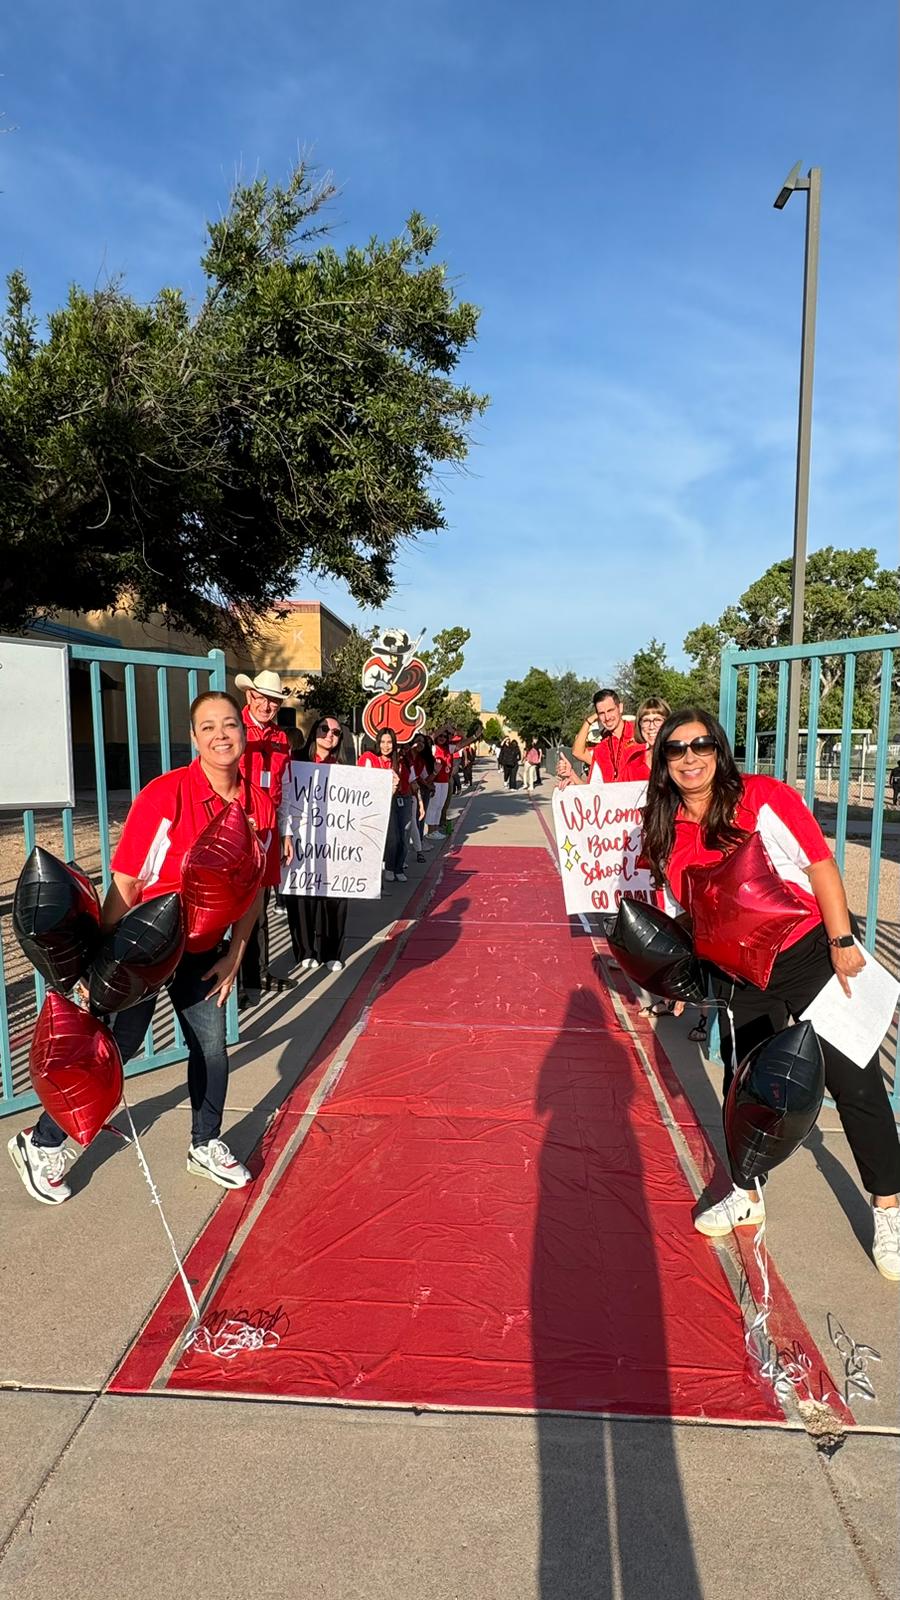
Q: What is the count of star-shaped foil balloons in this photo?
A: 7